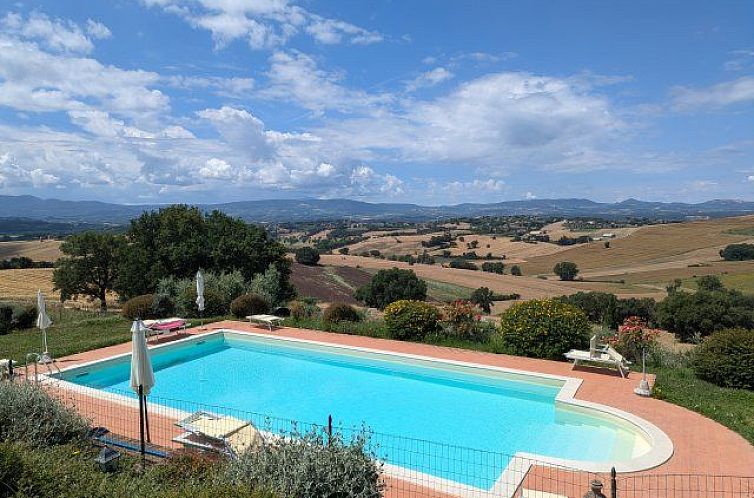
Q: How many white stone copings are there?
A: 1